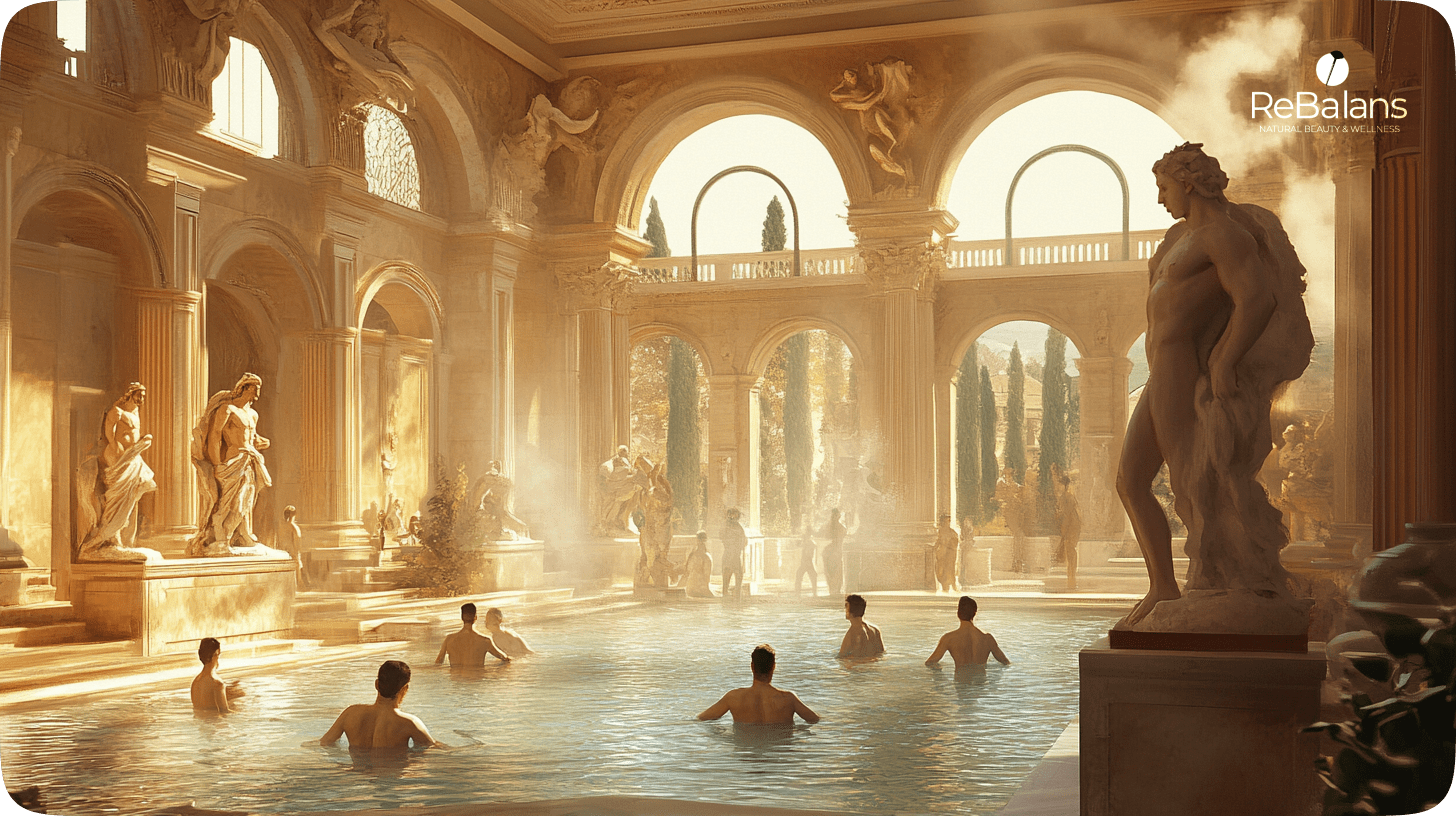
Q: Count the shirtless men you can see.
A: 7